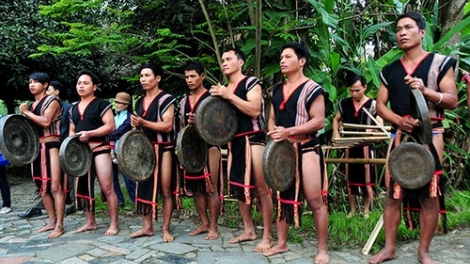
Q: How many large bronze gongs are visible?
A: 8